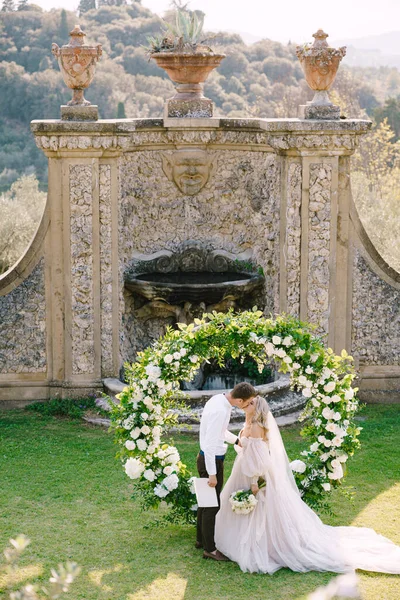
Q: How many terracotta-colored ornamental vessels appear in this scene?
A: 3